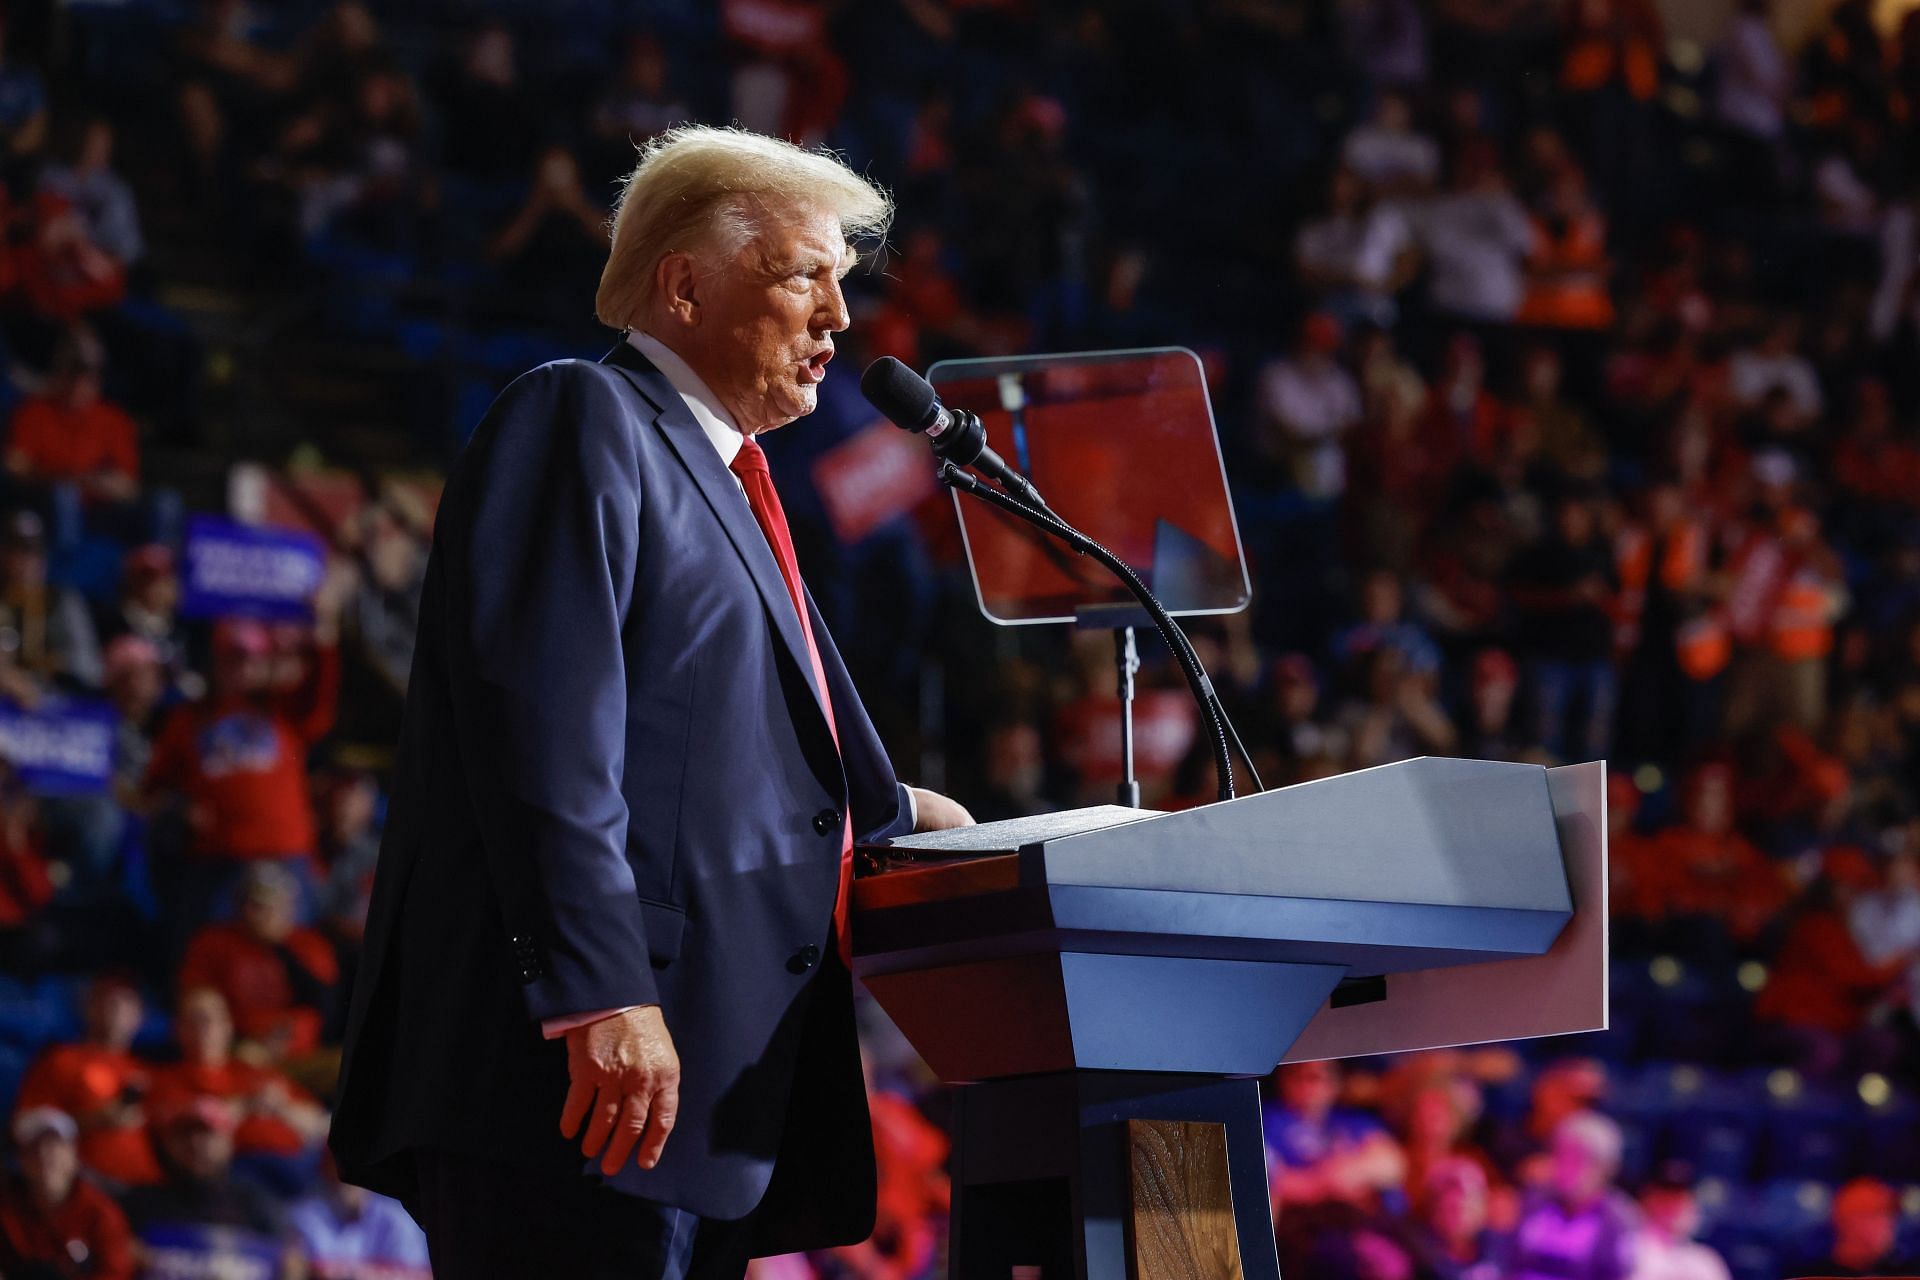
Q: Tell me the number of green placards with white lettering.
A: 0